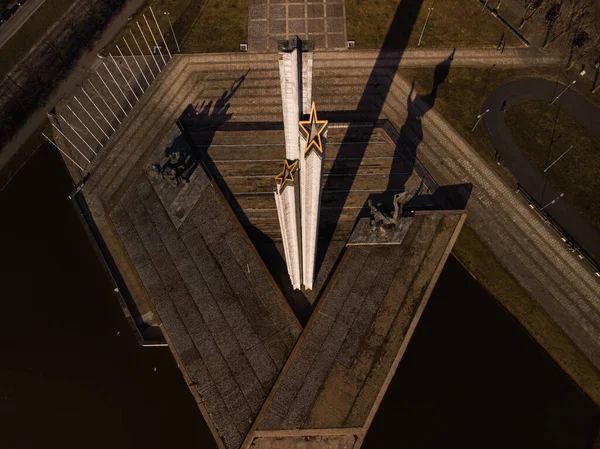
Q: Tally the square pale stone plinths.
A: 2